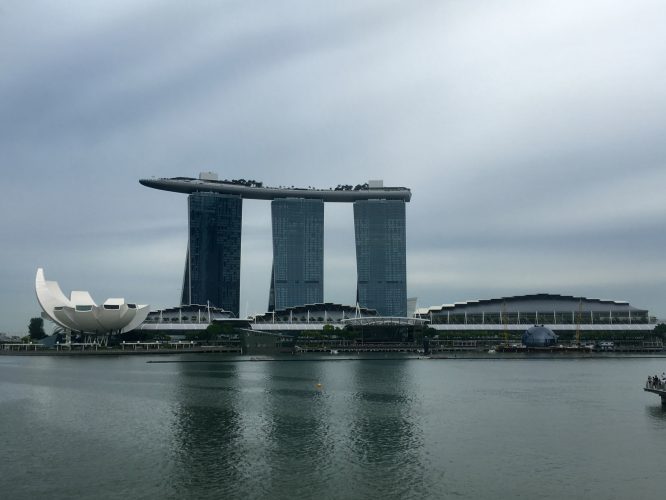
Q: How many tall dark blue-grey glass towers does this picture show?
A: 3